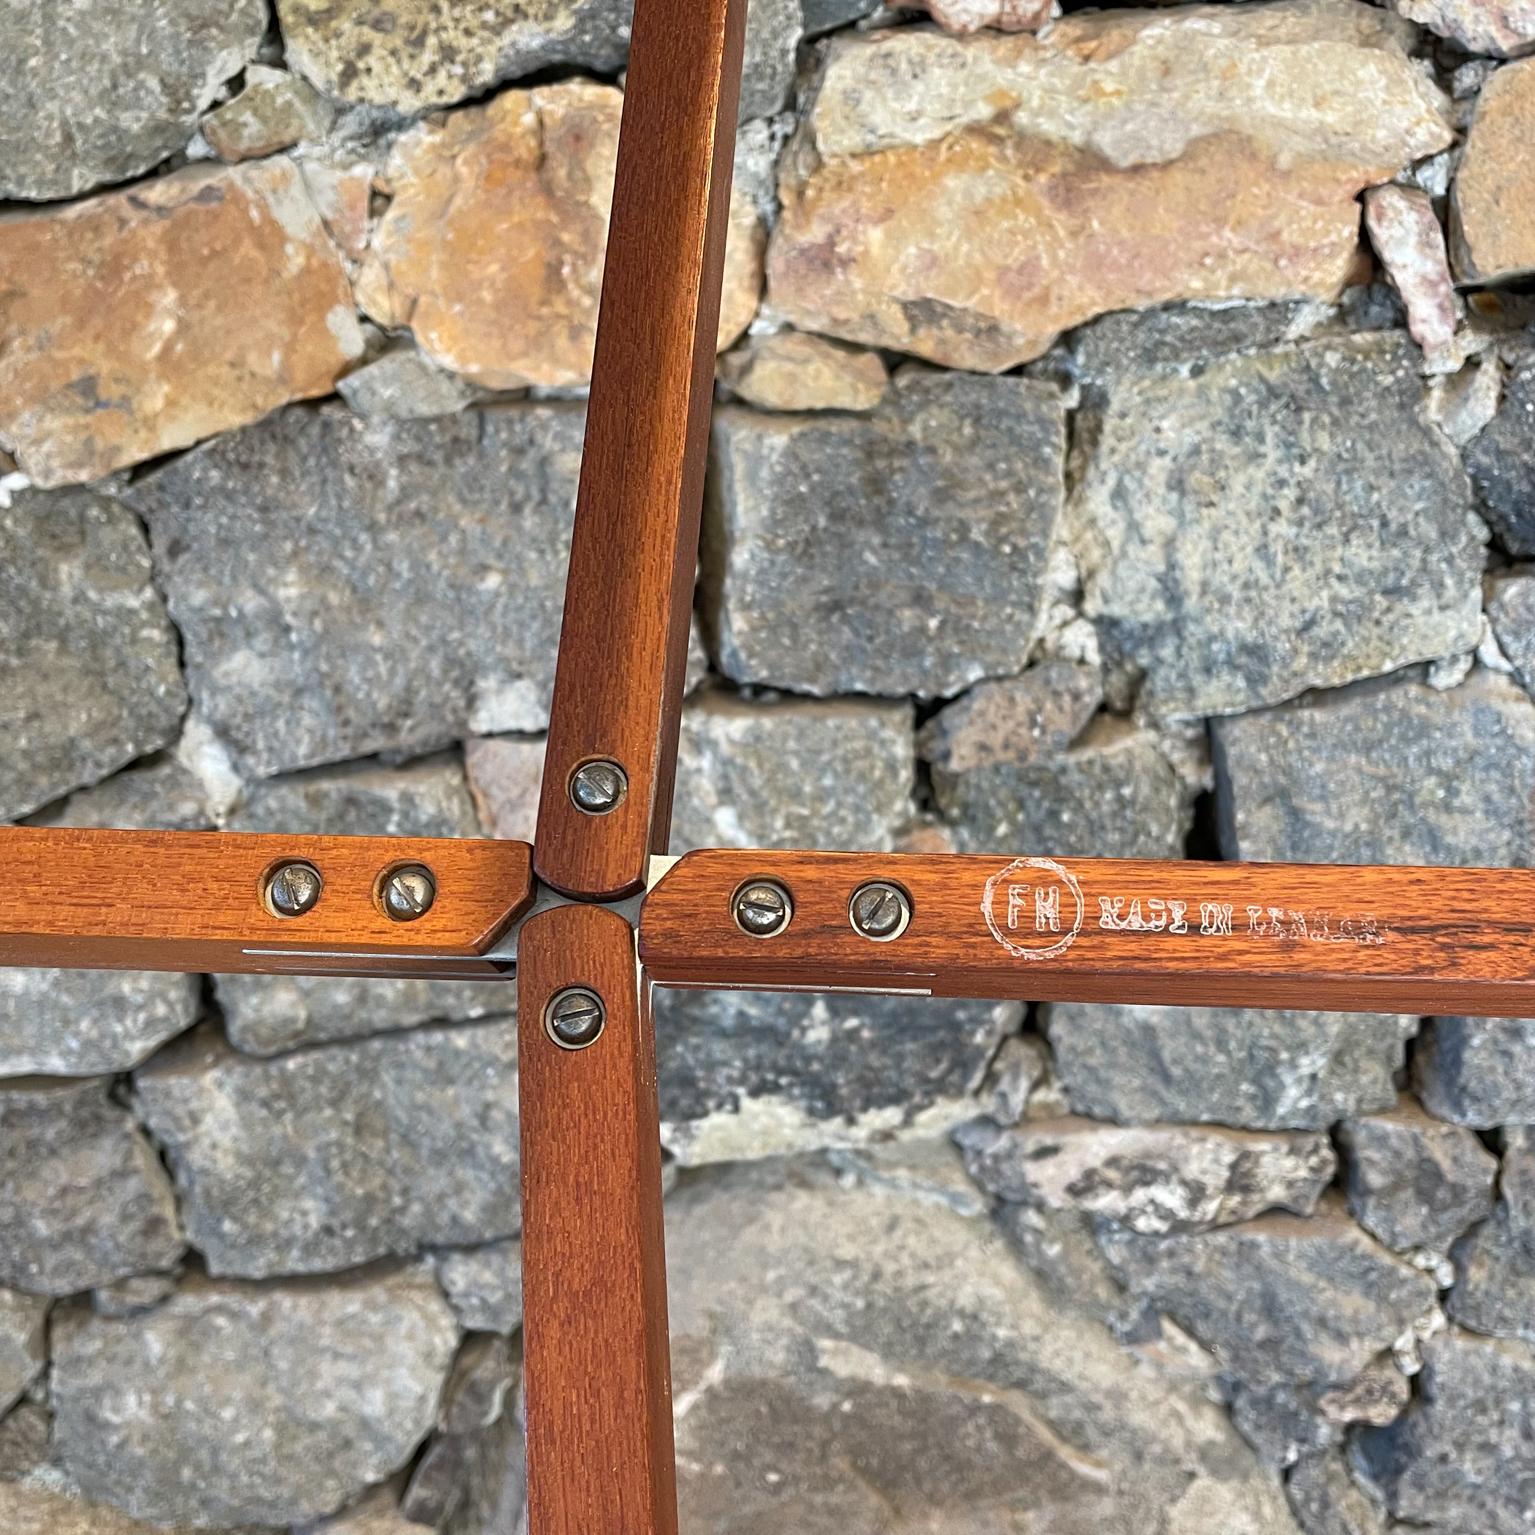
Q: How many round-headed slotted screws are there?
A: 6